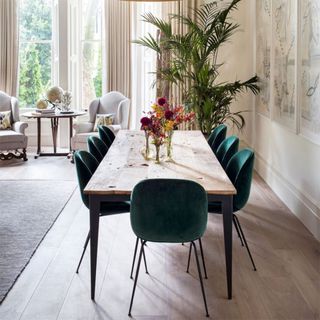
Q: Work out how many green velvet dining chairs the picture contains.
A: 7